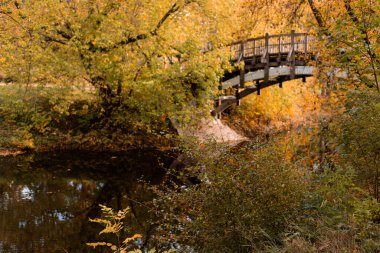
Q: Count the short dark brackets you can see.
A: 4